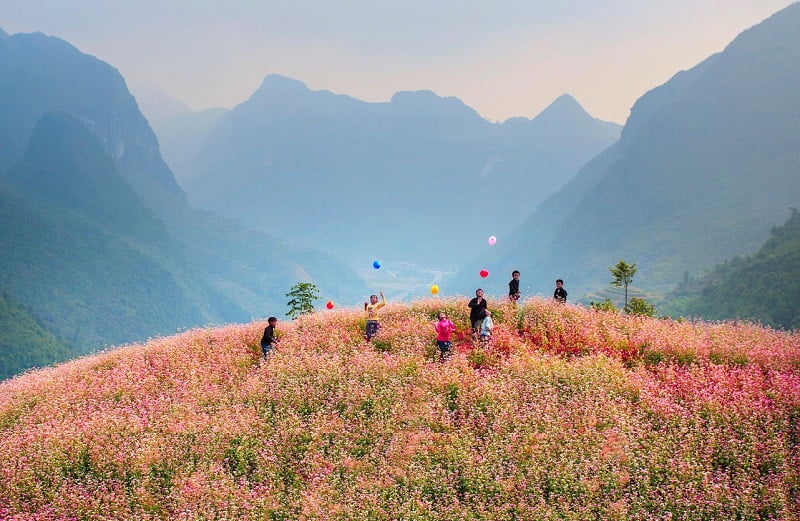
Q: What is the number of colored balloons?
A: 5